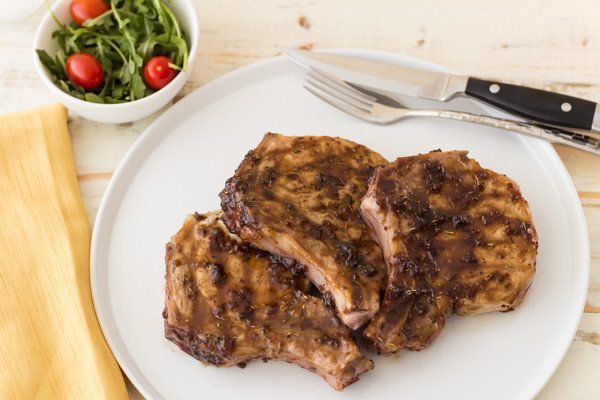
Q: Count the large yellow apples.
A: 0